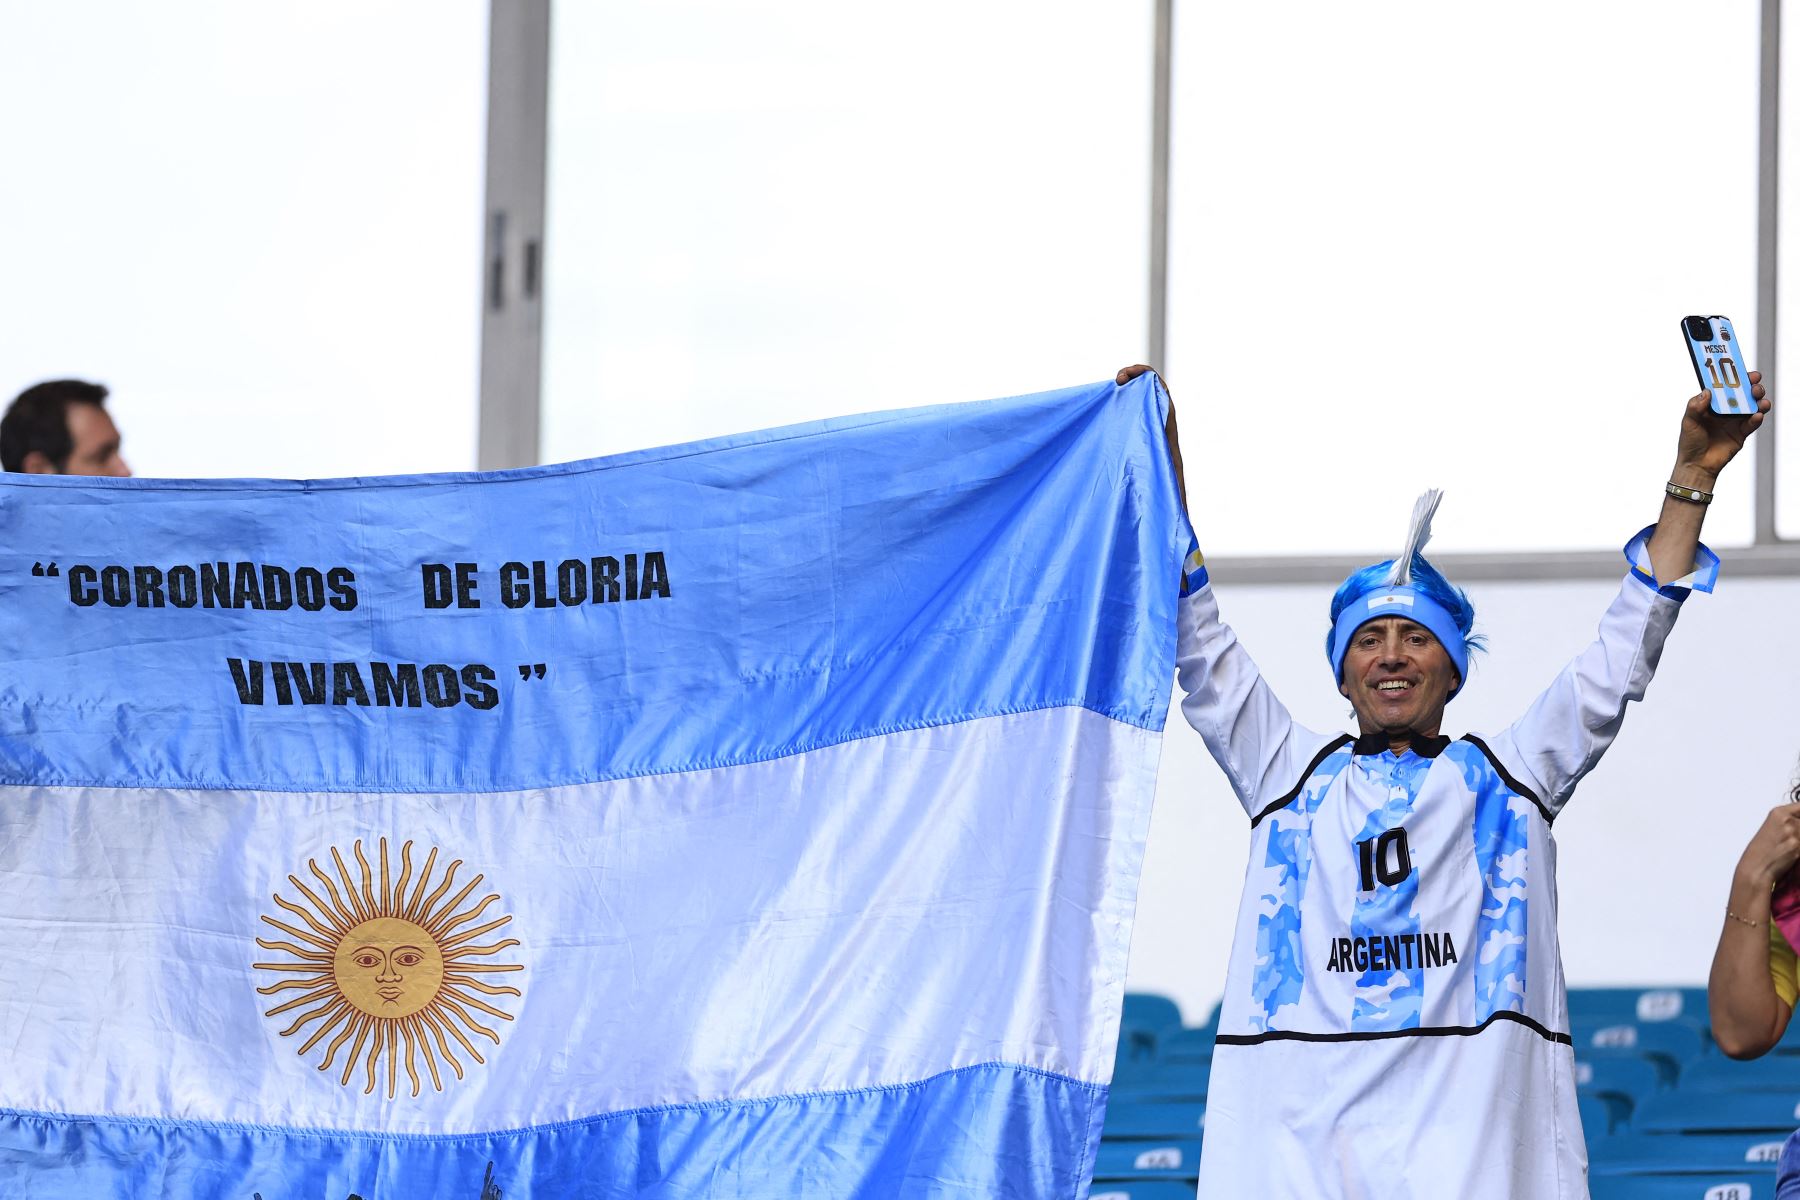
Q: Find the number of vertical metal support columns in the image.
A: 3